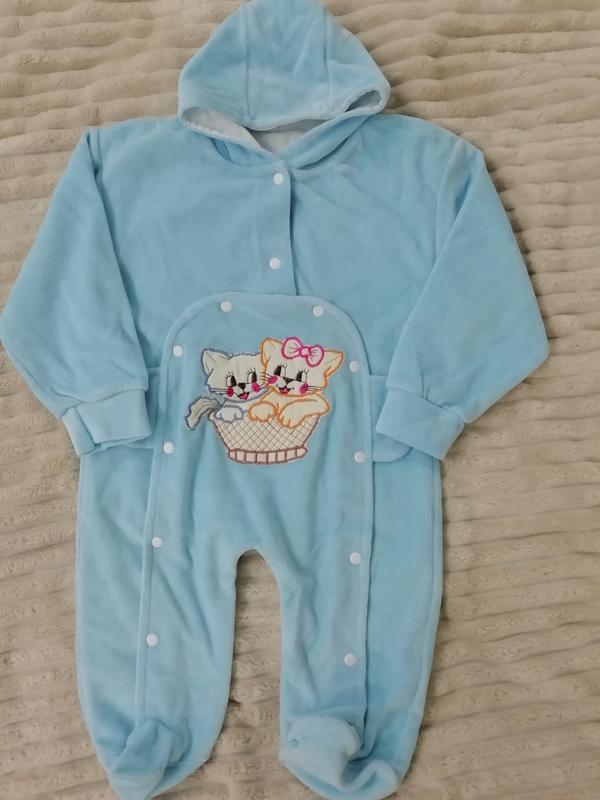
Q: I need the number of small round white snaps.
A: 12